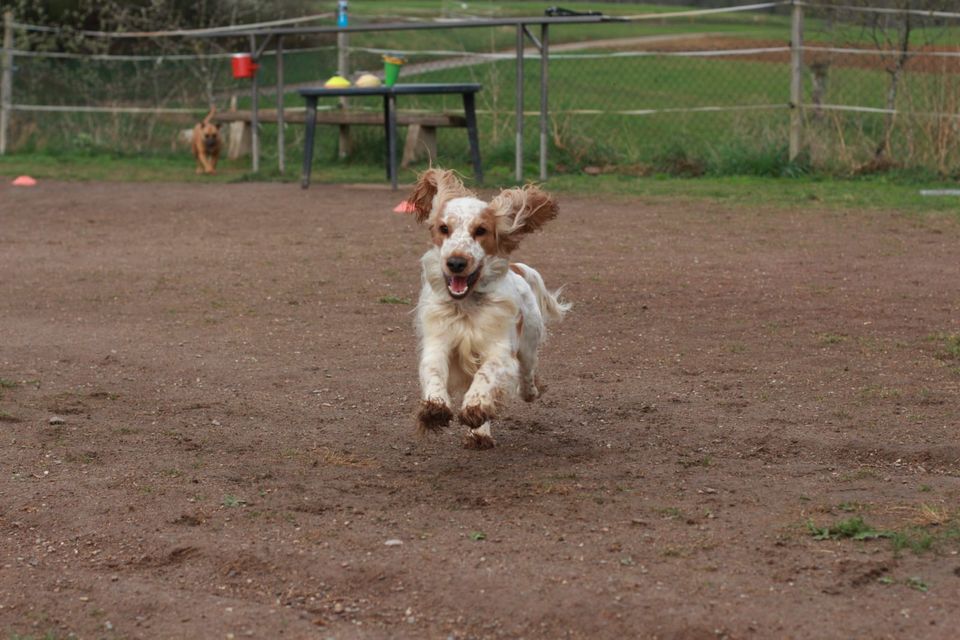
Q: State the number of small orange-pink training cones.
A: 2